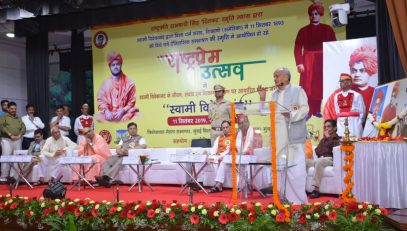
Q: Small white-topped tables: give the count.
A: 5